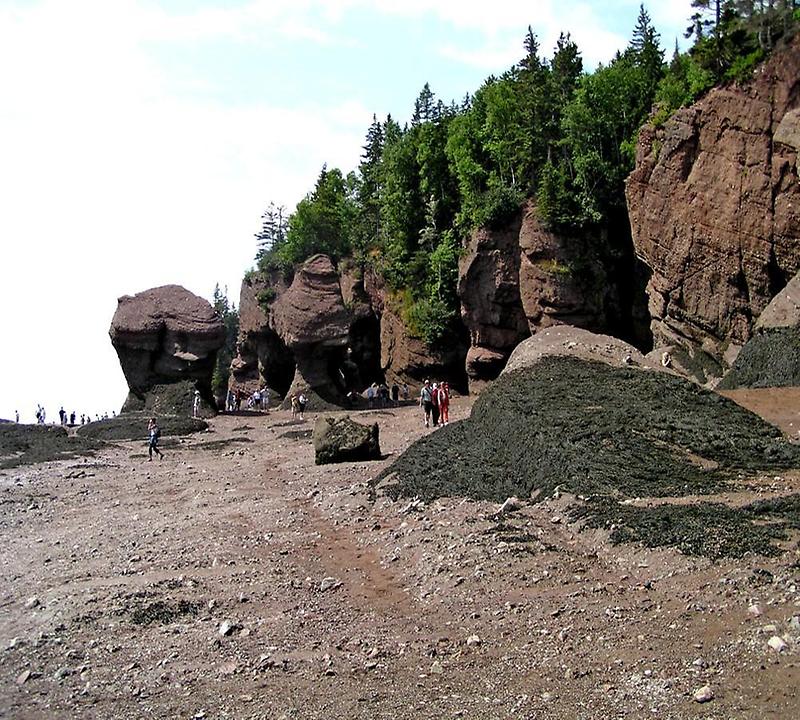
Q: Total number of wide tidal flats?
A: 1